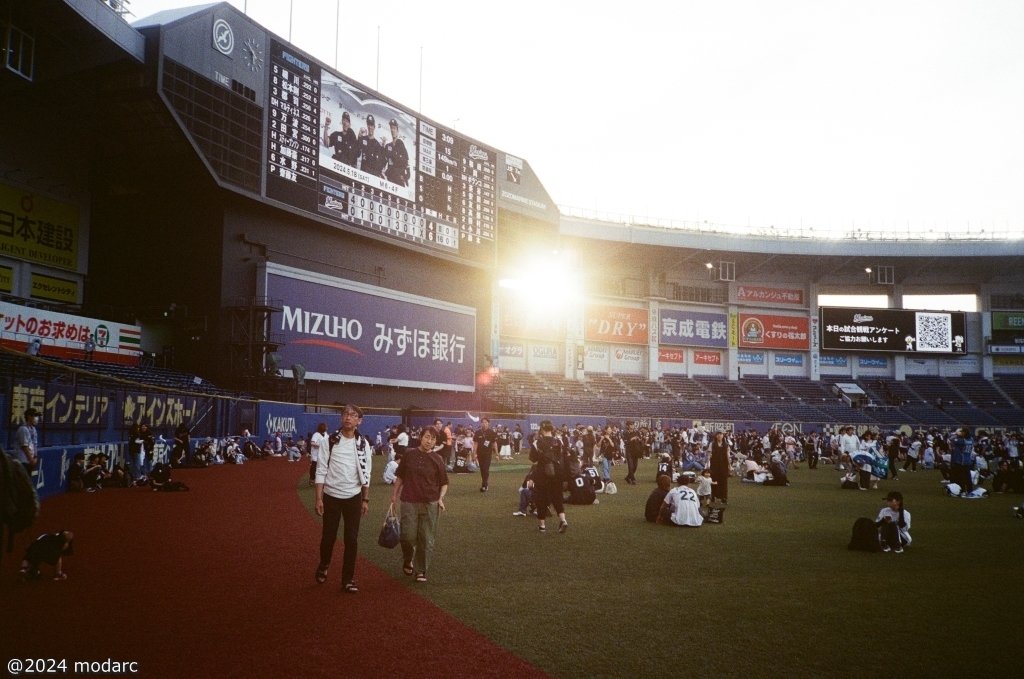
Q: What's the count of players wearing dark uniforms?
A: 3